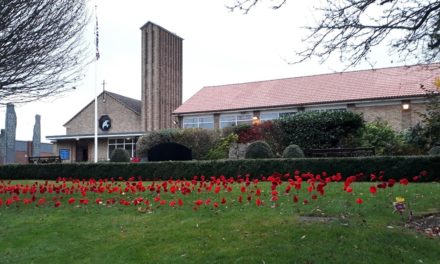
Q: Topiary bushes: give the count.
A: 3